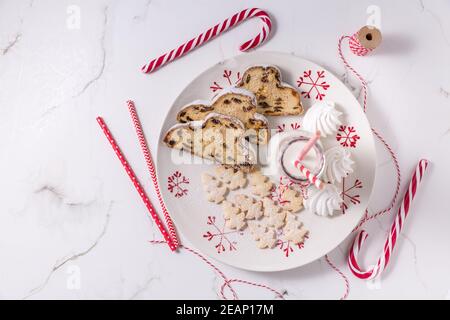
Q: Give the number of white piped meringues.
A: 3